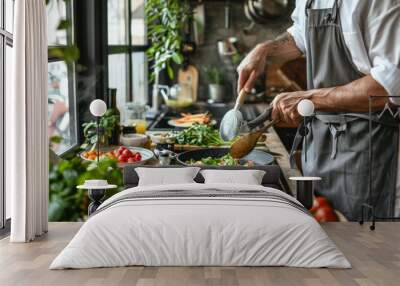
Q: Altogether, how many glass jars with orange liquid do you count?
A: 1